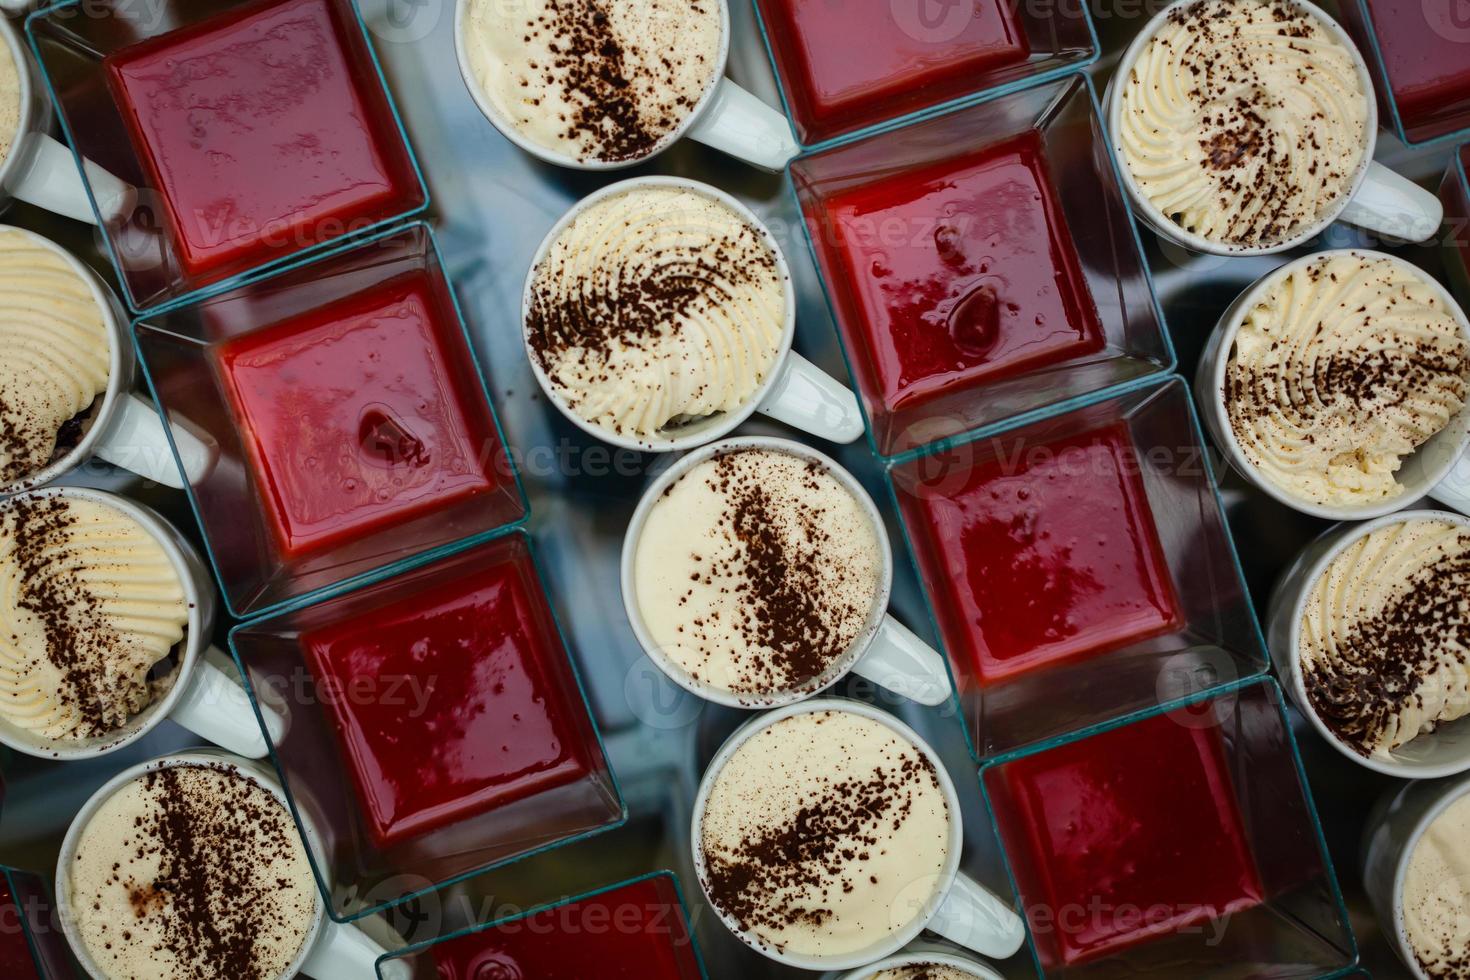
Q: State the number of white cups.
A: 13